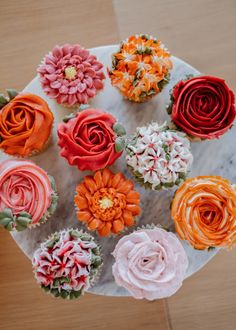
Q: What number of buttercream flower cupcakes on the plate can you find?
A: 11